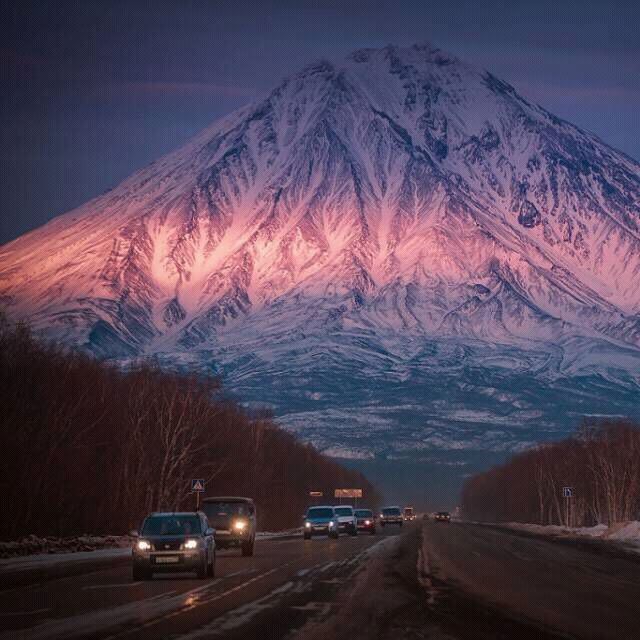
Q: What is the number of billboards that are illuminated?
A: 2